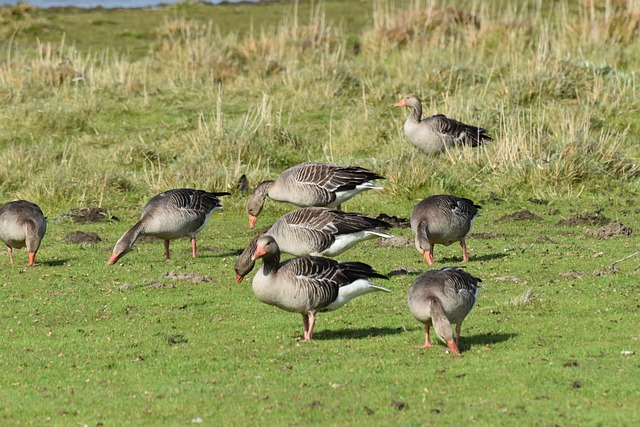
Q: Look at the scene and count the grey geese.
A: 8